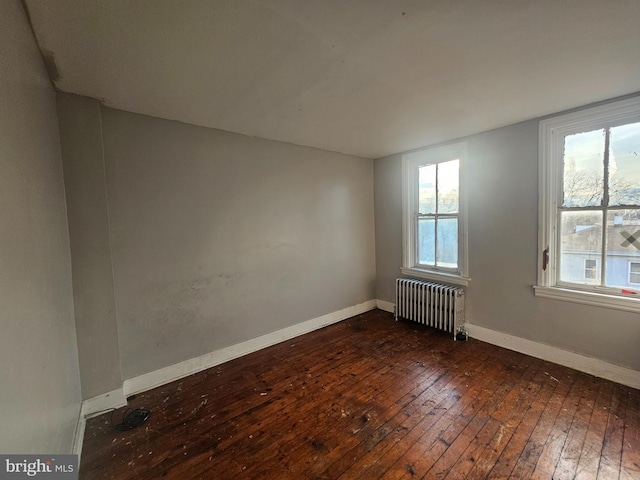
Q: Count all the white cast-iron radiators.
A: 1